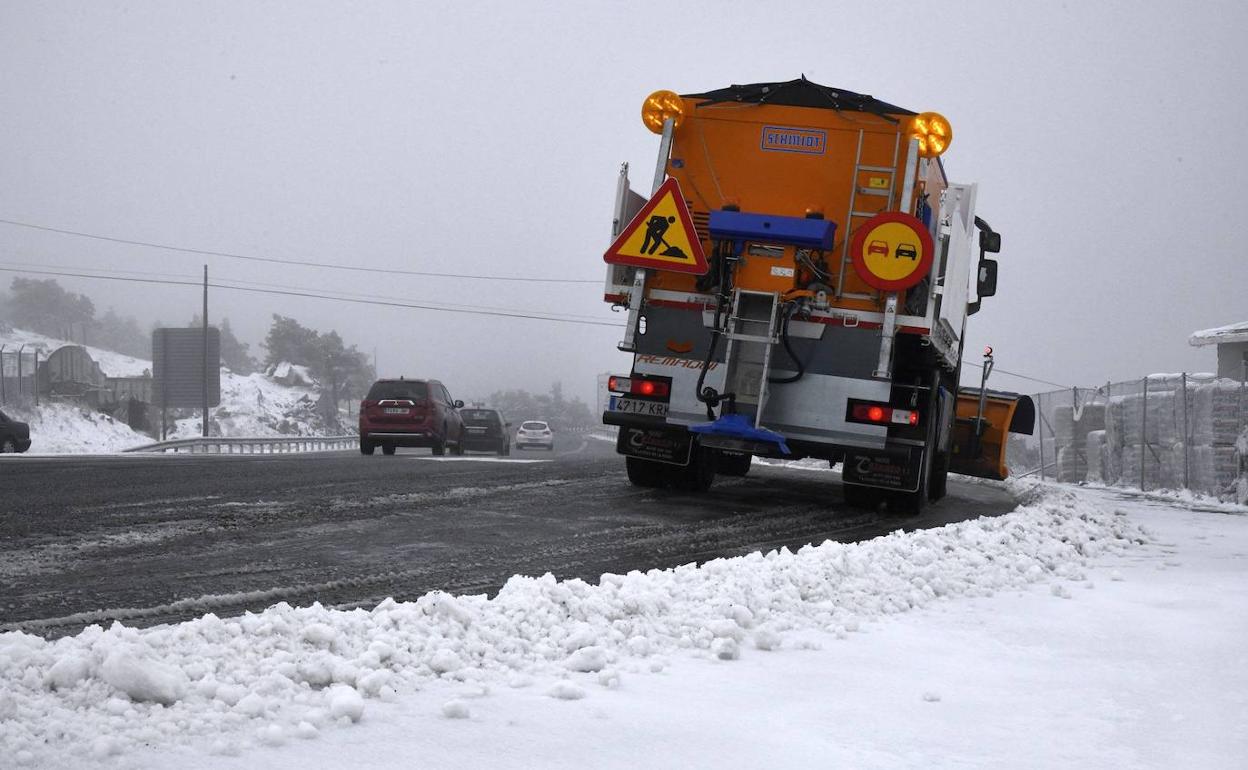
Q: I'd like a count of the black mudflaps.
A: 2